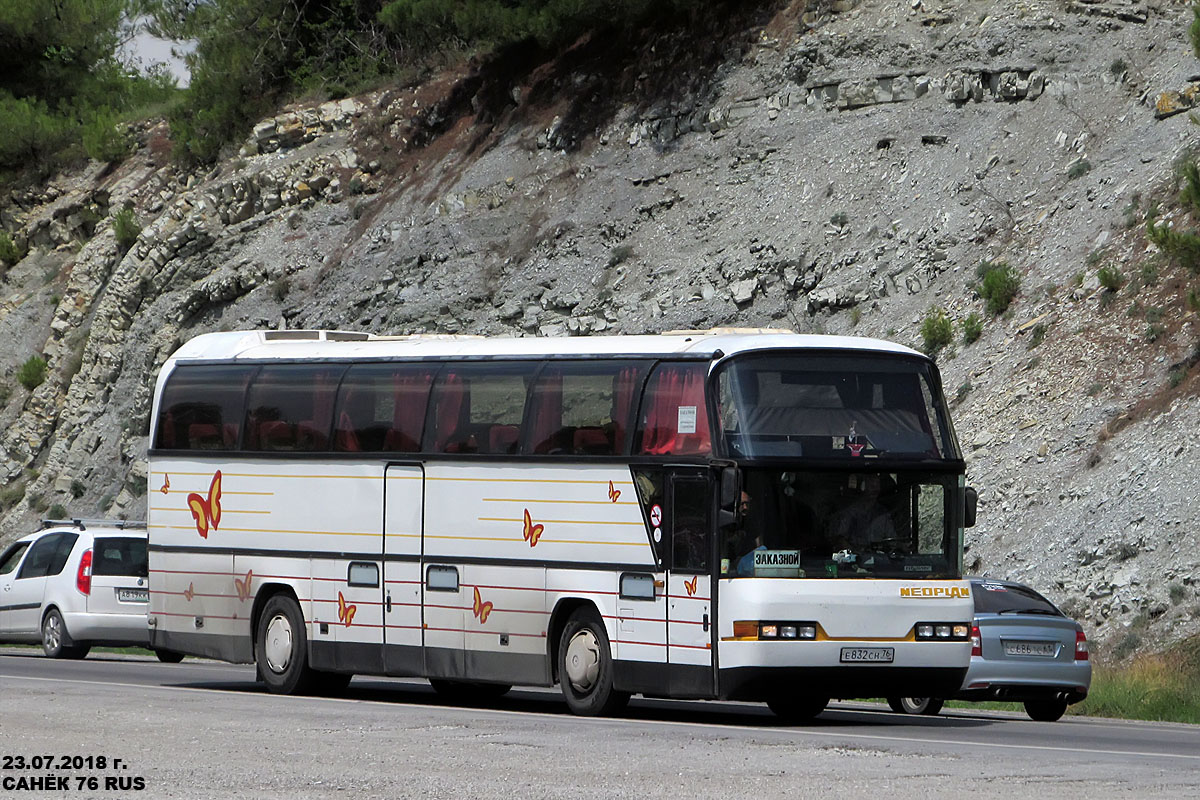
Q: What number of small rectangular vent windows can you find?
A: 3